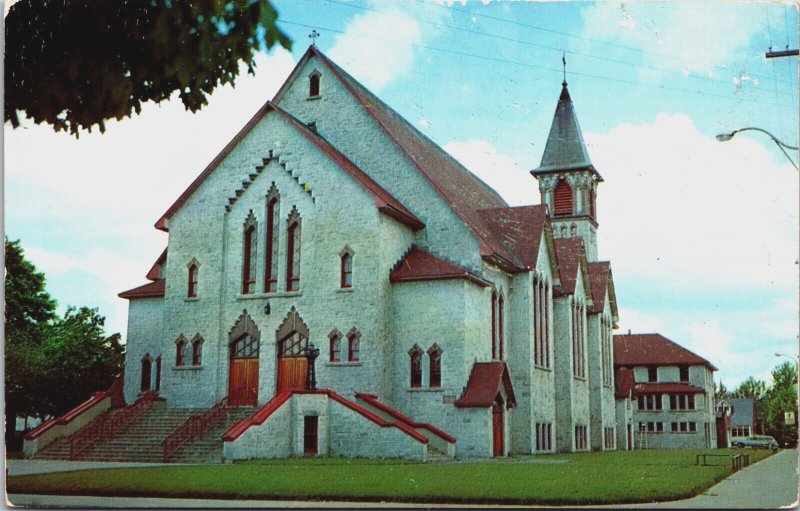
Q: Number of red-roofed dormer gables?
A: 3